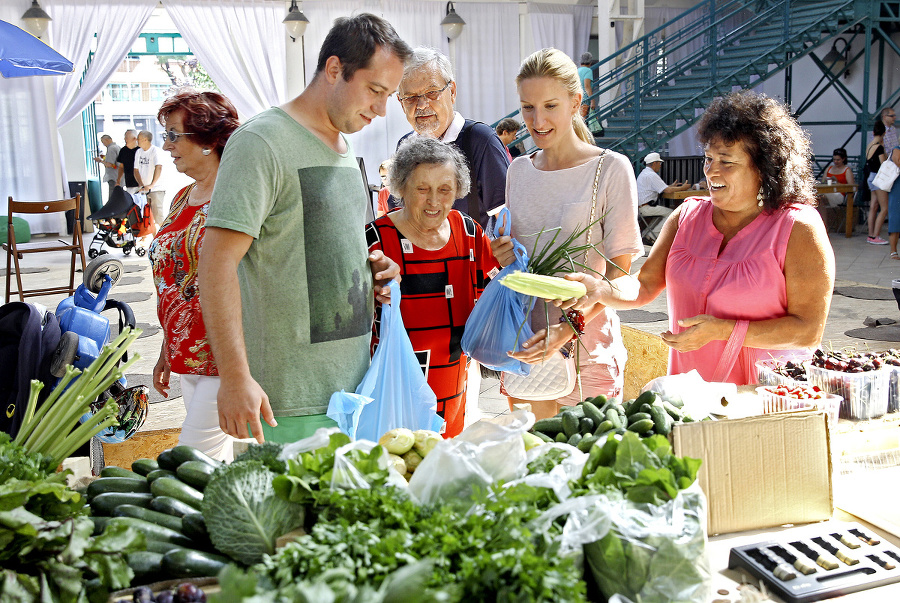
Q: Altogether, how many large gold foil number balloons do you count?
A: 0